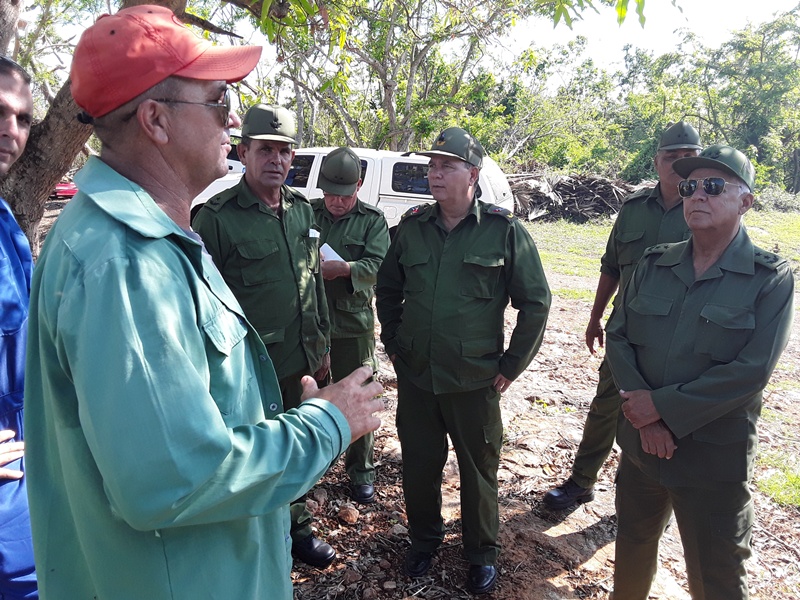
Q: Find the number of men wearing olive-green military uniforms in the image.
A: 5